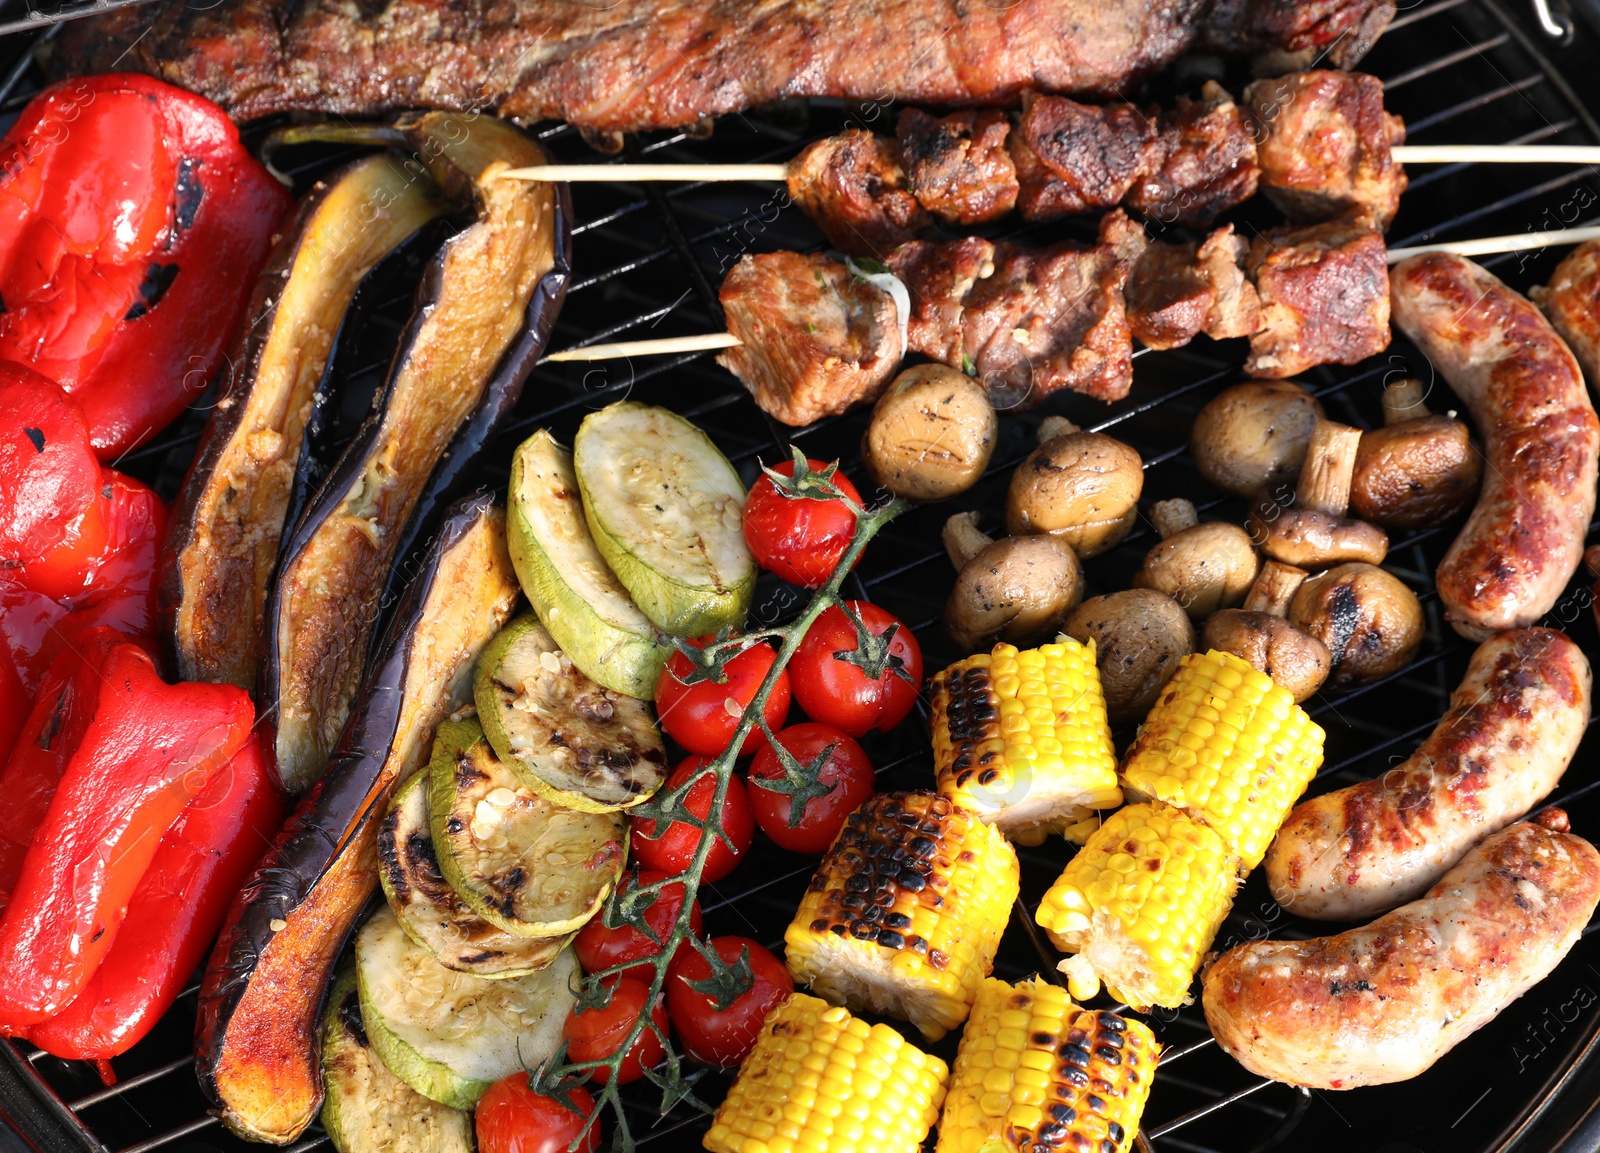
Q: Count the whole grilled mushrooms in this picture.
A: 10